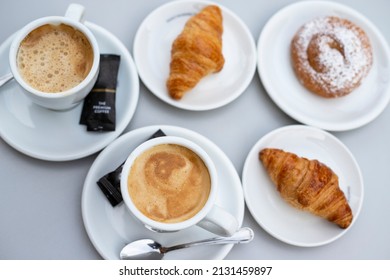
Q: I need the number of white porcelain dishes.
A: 5